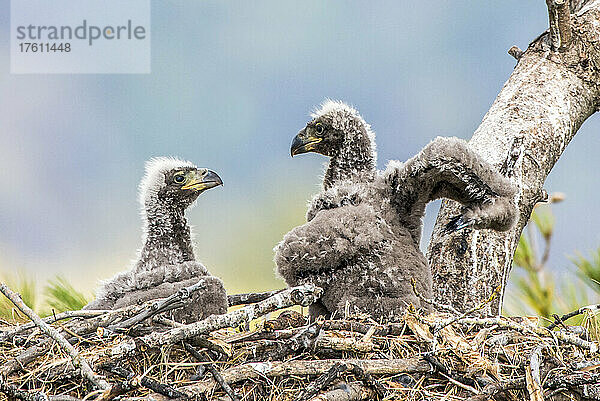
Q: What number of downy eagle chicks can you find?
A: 2